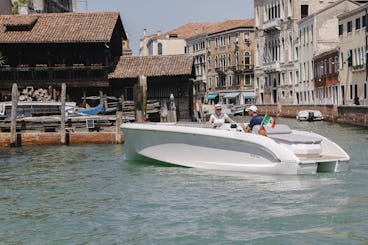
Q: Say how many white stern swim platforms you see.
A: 1